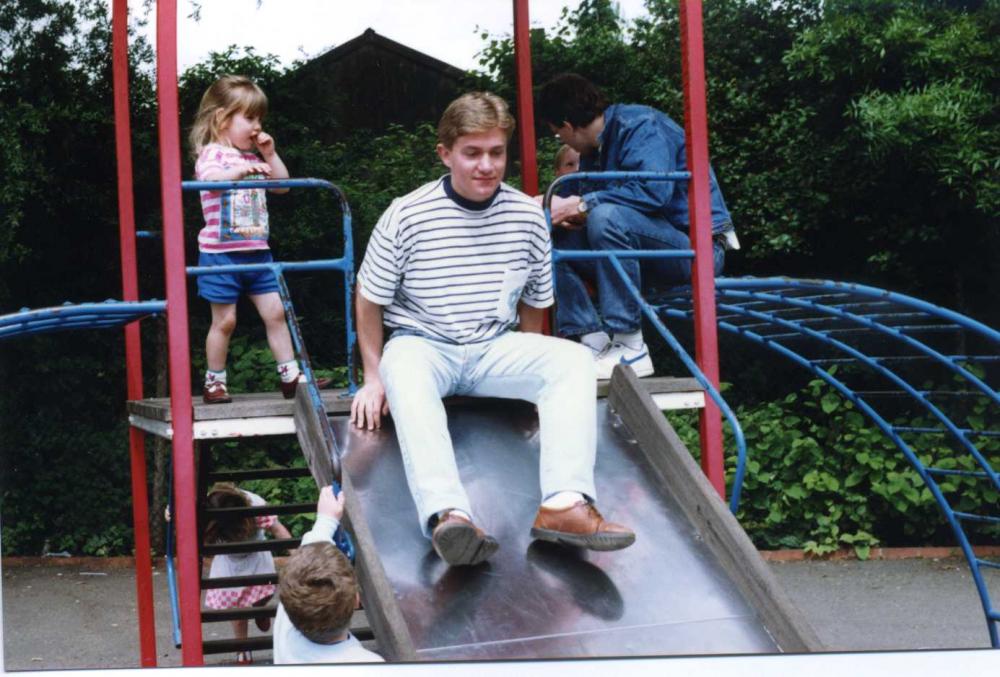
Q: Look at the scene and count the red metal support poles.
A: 4